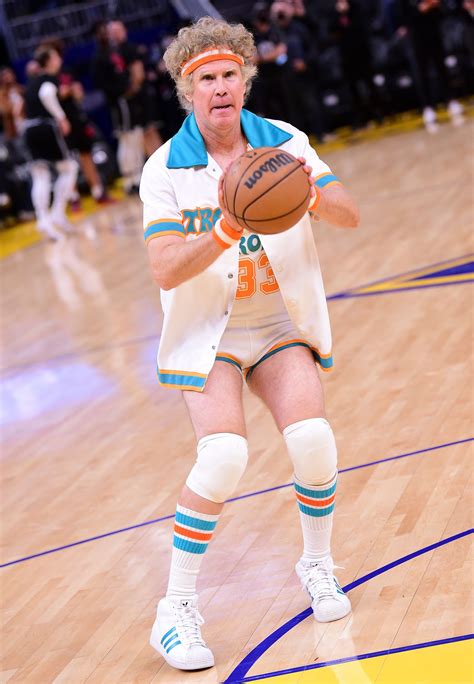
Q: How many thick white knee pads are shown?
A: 2